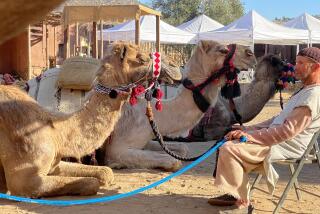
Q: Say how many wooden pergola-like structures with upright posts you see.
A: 1